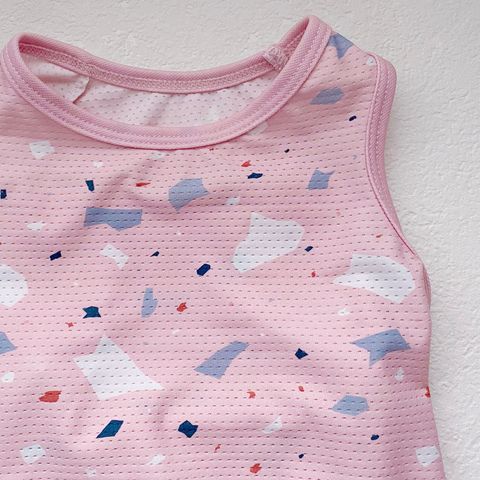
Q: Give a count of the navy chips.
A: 15